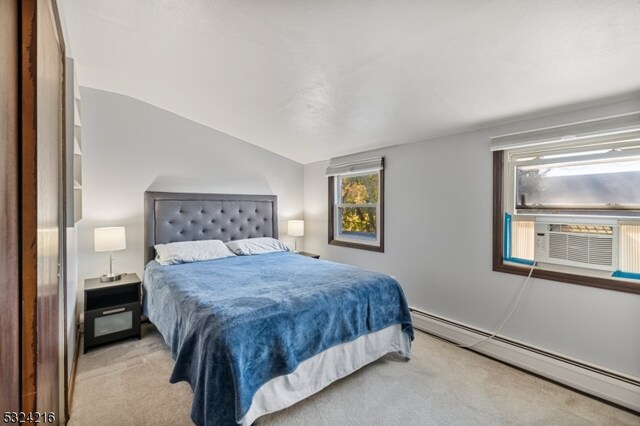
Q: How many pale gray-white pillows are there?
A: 2